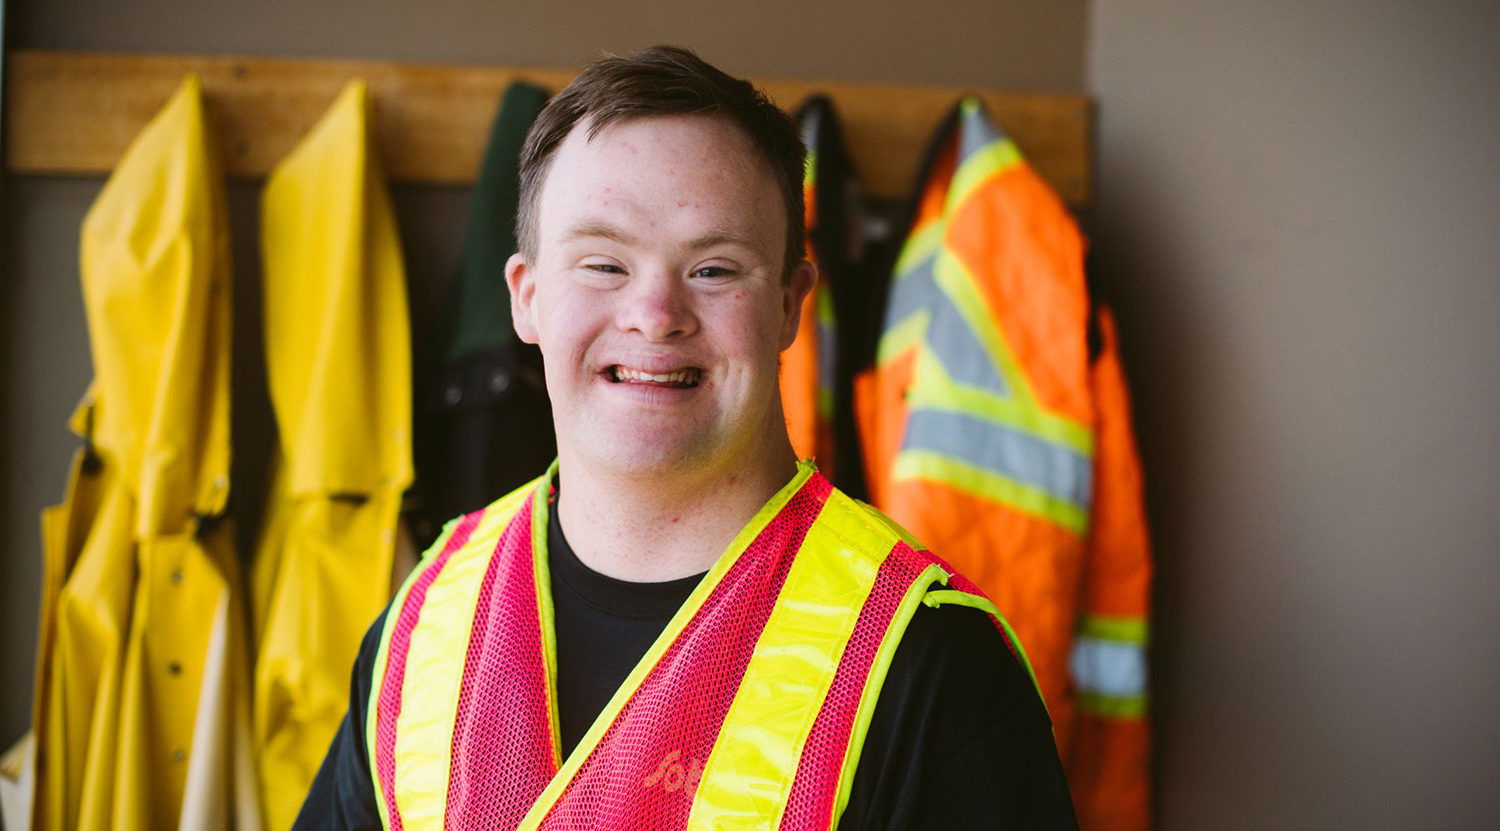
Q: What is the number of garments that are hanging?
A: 5